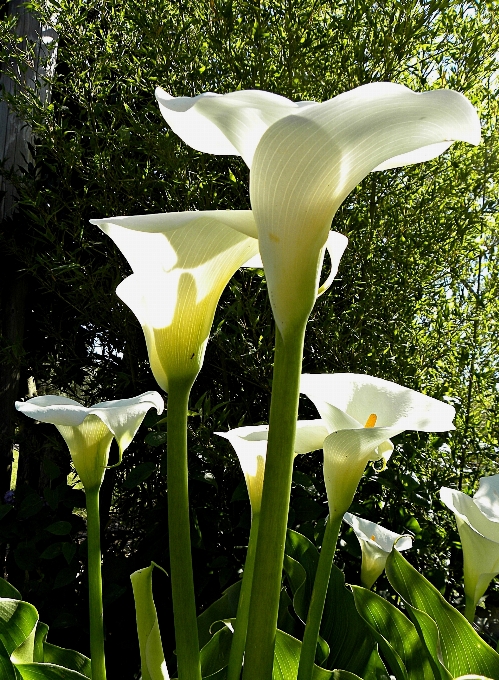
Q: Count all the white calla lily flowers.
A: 7